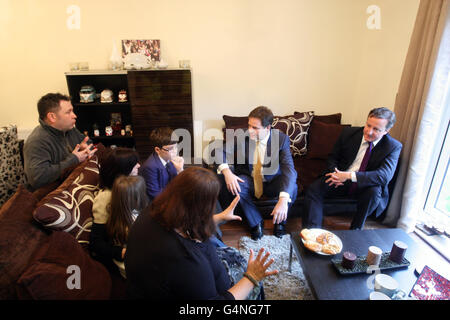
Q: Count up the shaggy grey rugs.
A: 1